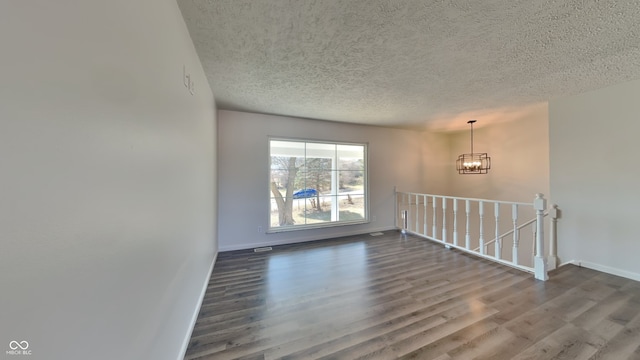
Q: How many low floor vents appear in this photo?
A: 2